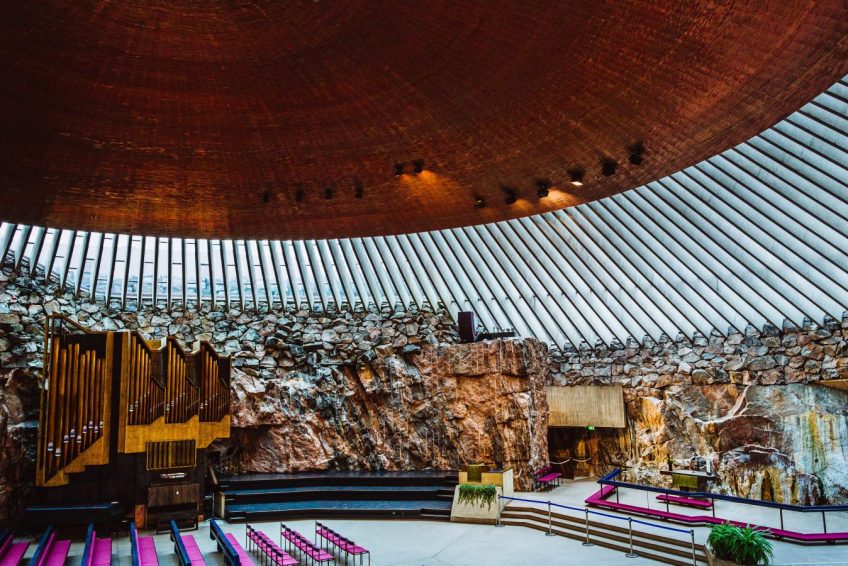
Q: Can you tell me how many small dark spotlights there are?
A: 12